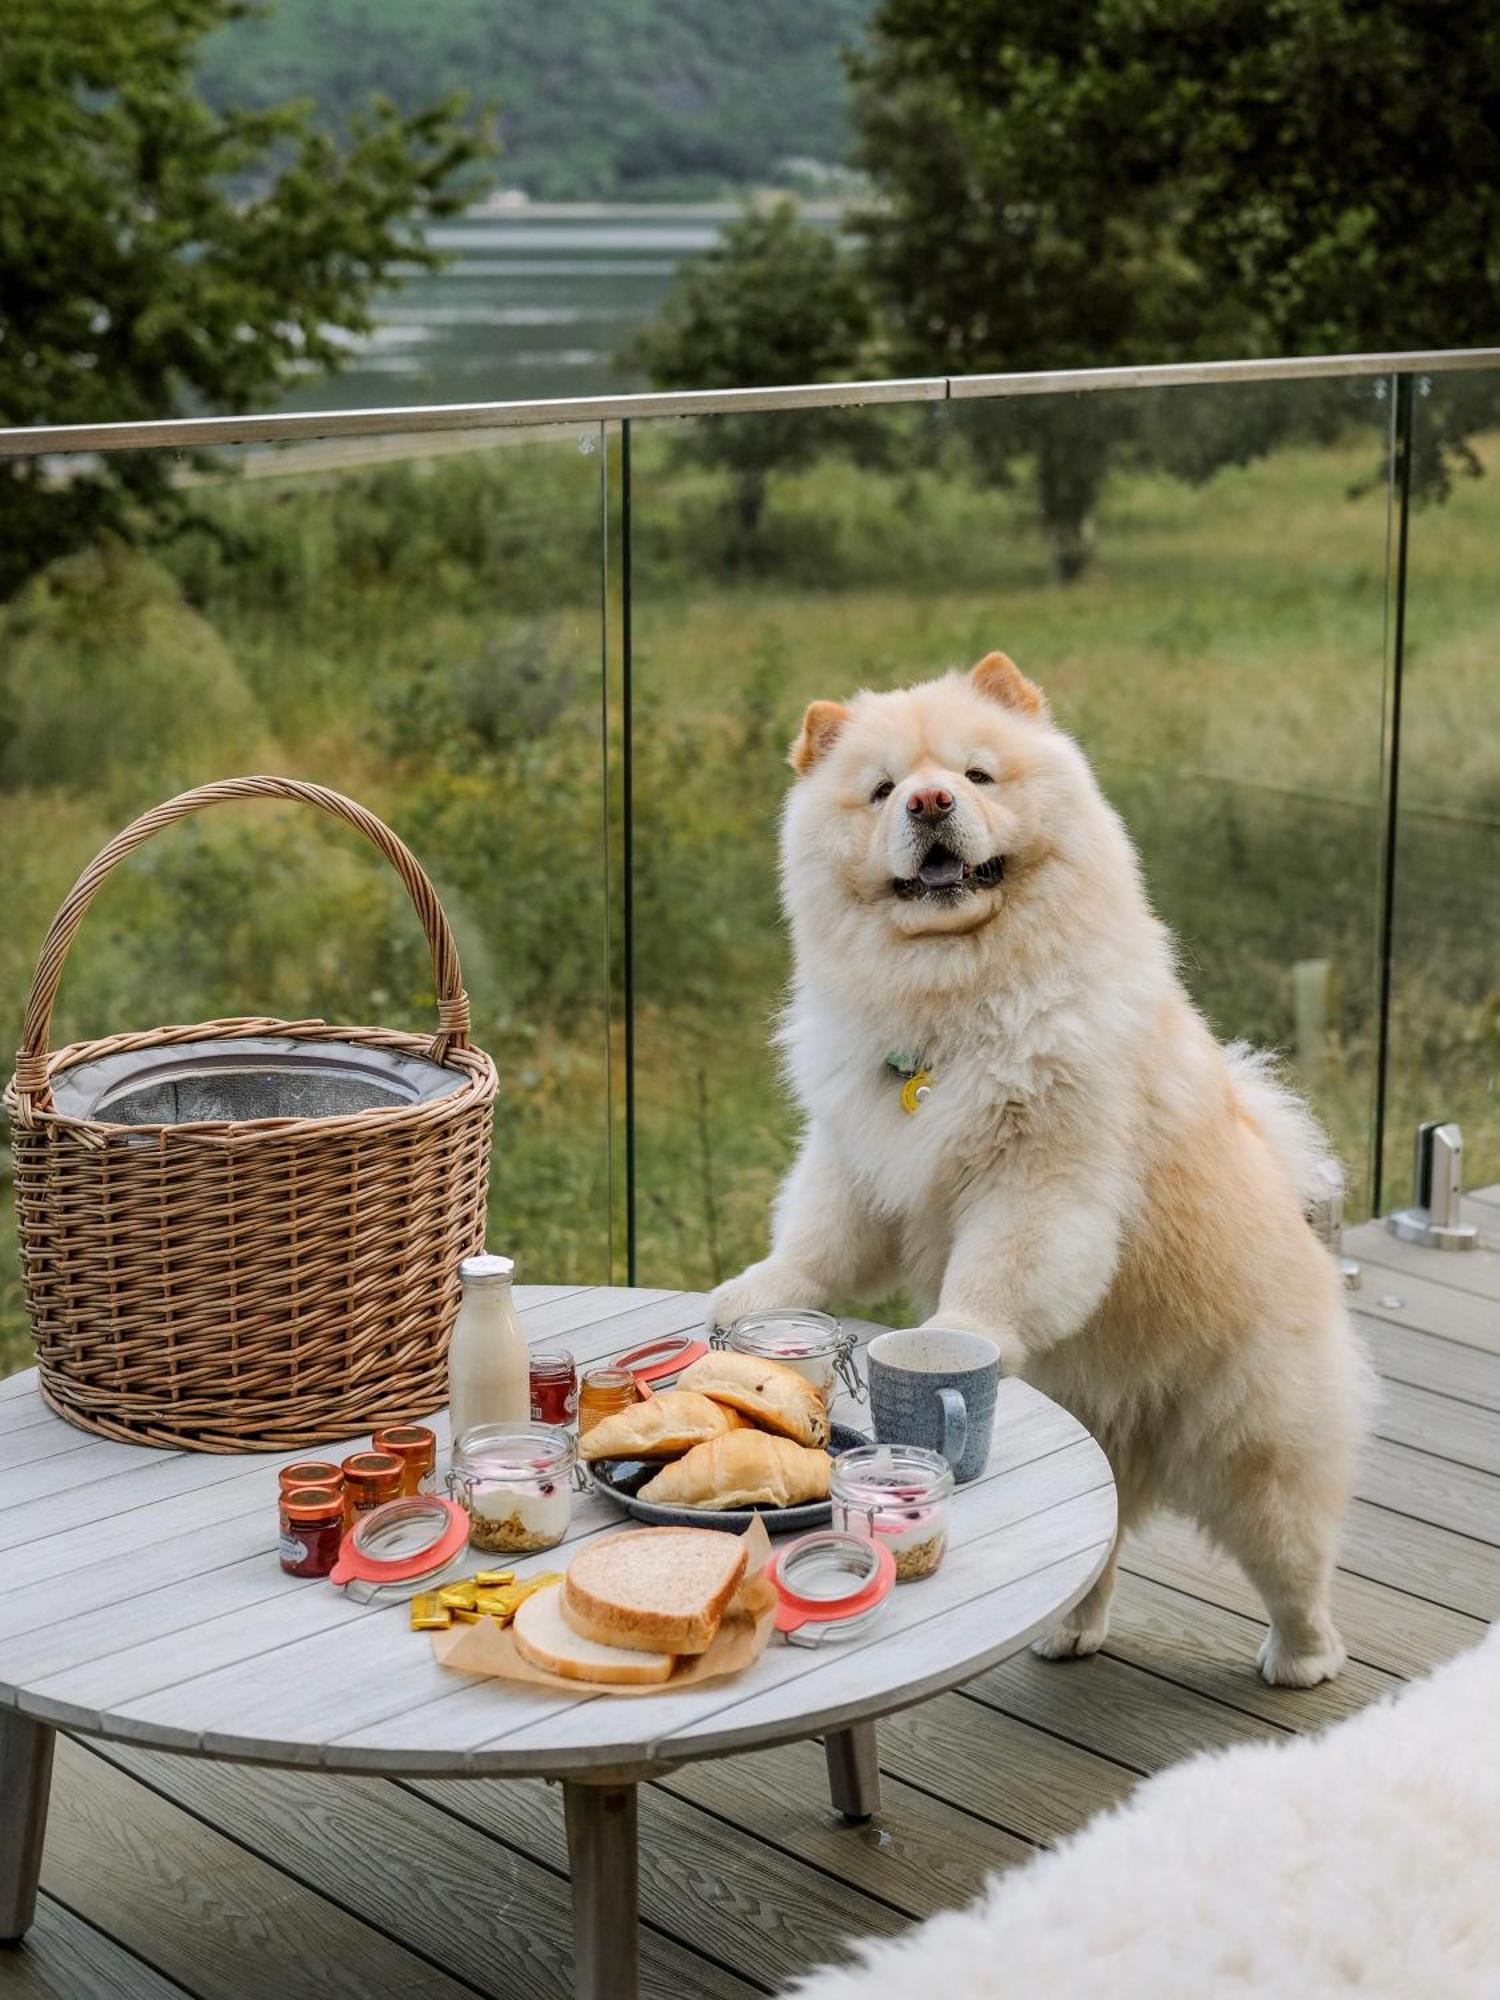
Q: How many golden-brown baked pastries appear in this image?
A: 3